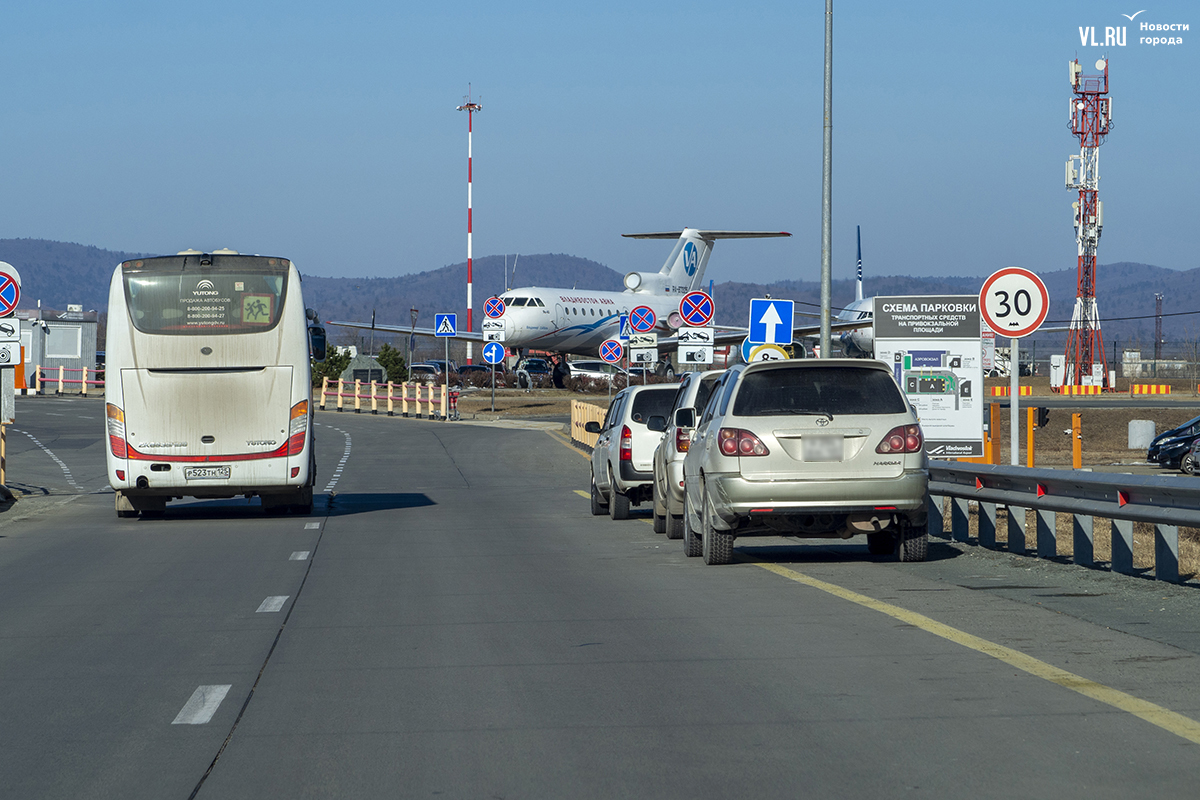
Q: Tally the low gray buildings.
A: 1